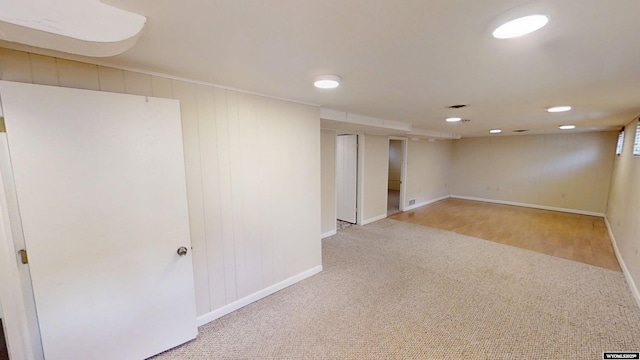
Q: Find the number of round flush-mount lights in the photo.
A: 6